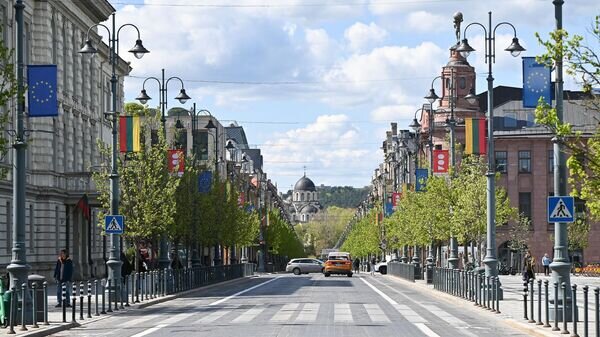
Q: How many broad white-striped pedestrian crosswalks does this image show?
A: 1